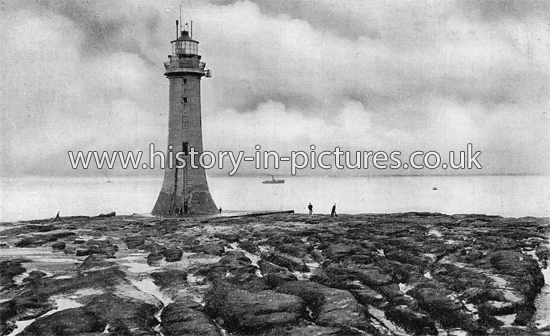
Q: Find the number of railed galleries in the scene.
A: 1